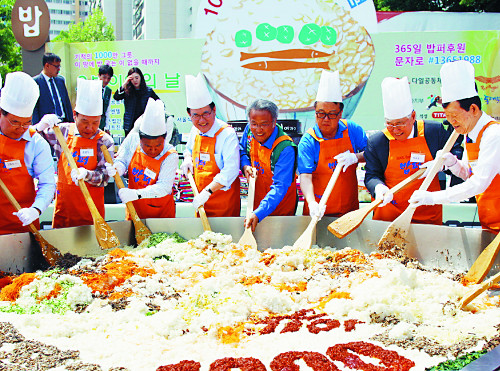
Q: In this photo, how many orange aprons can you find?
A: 8